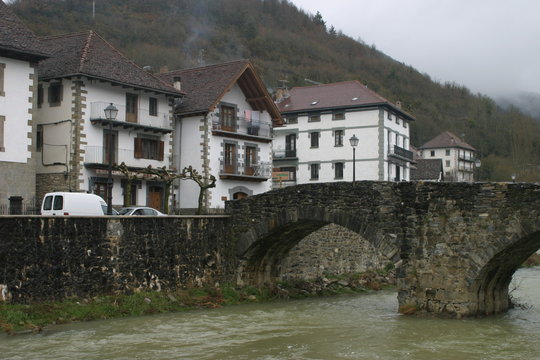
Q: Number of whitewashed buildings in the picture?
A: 5